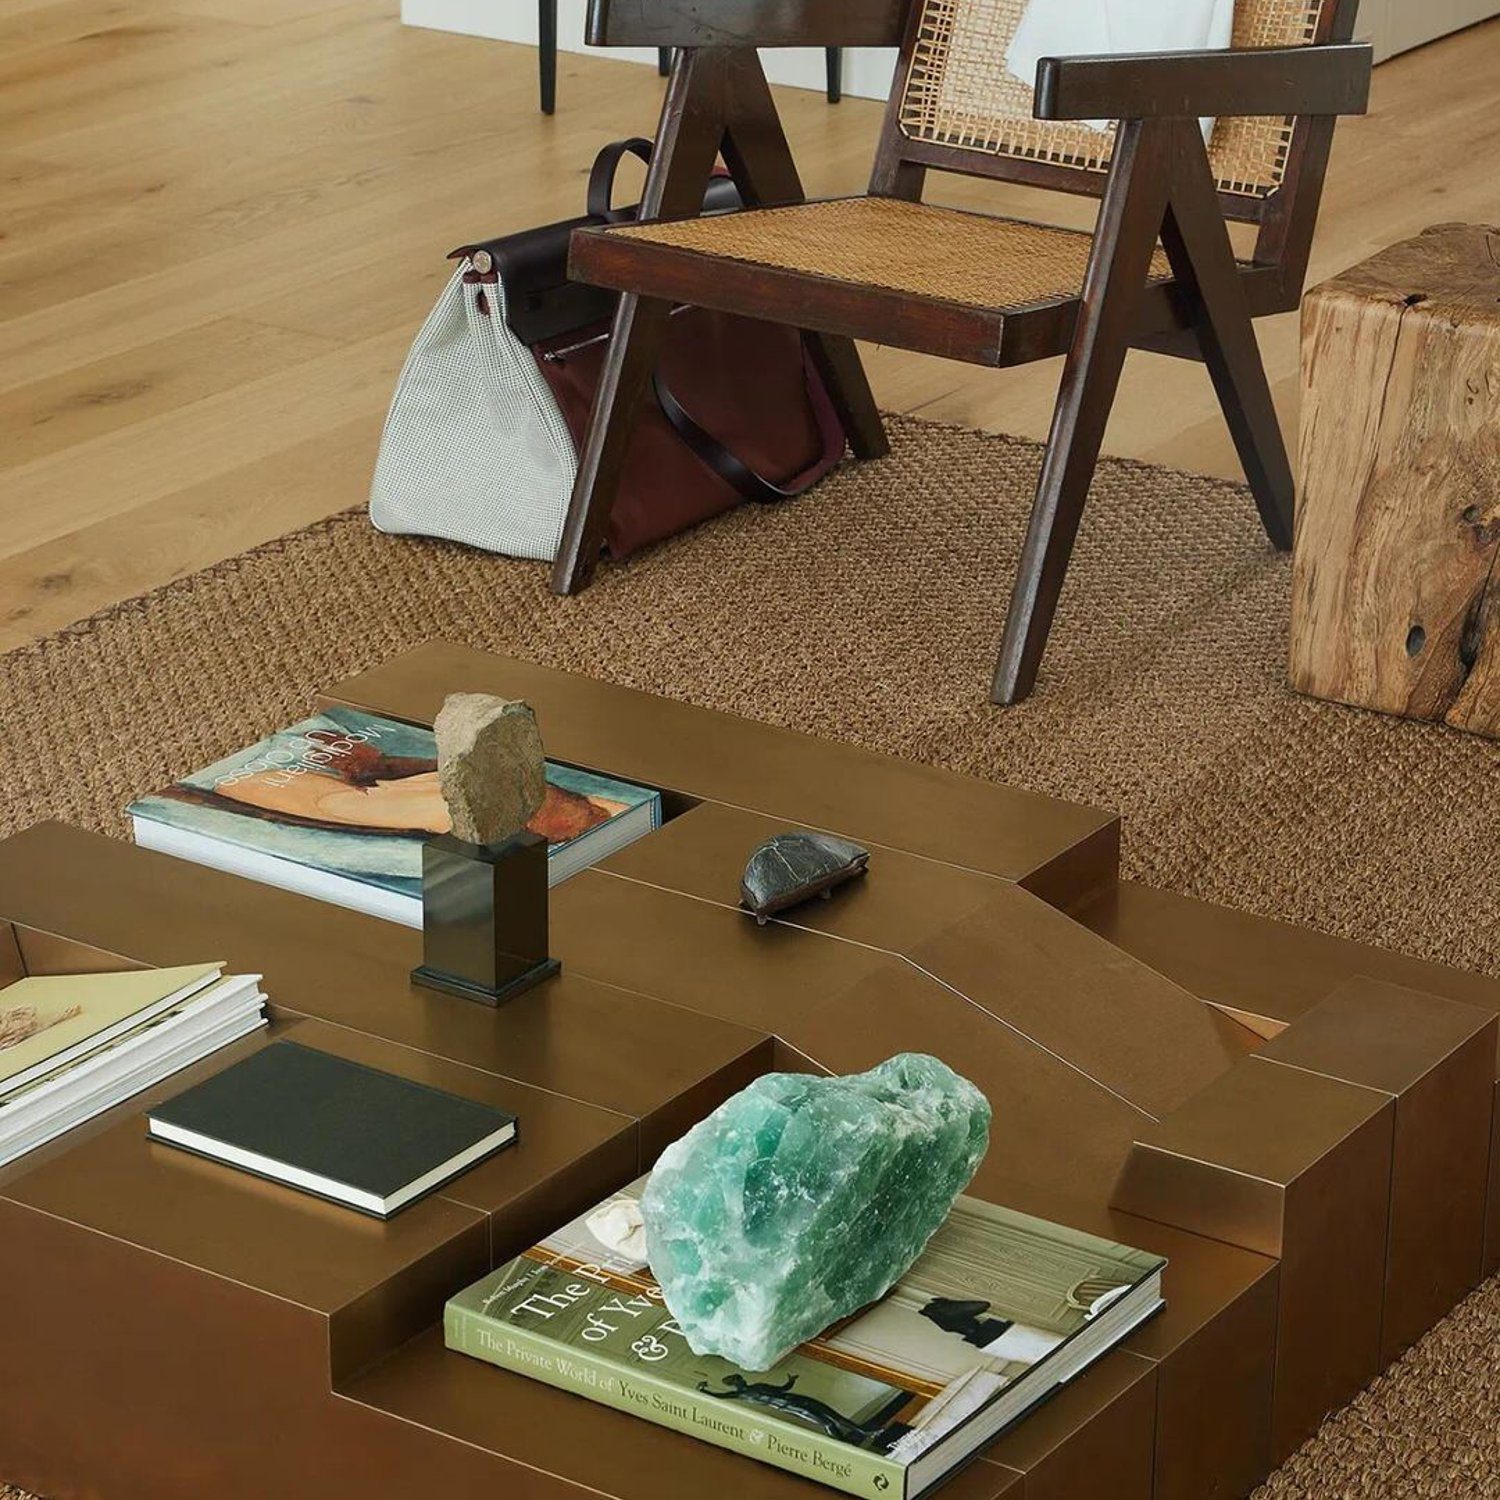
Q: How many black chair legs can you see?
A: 3